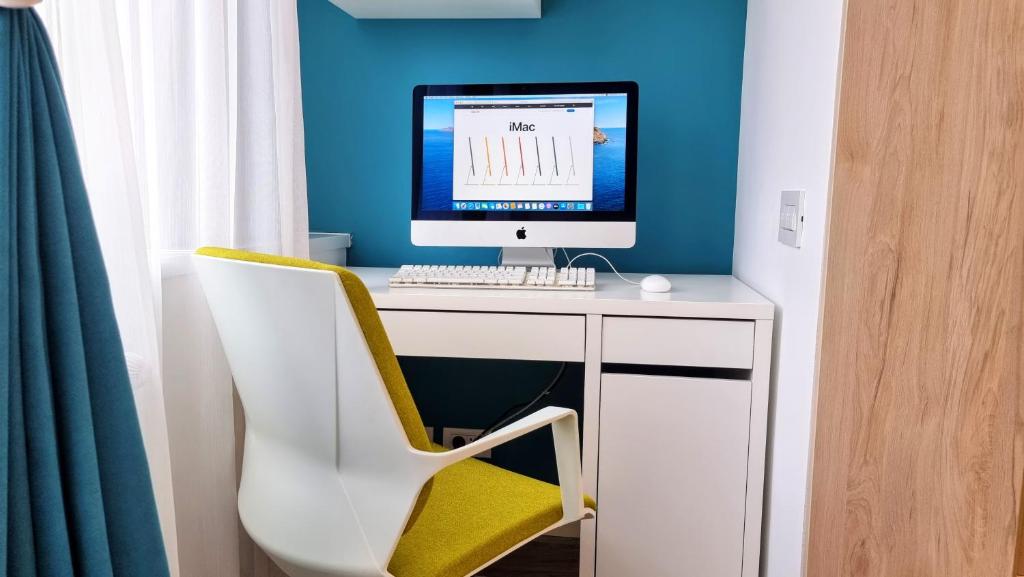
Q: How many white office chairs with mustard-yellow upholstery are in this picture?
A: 1